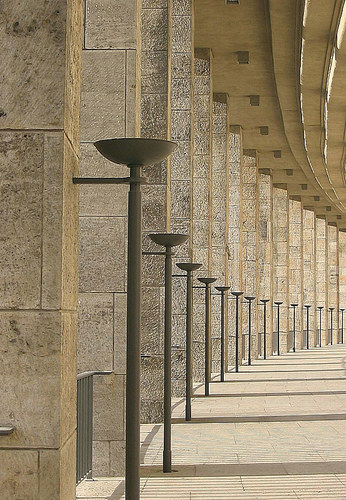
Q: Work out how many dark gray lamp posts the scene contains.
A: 14